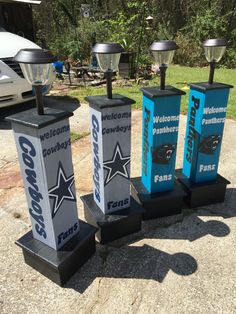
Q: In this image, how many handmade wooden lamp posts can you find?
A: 4